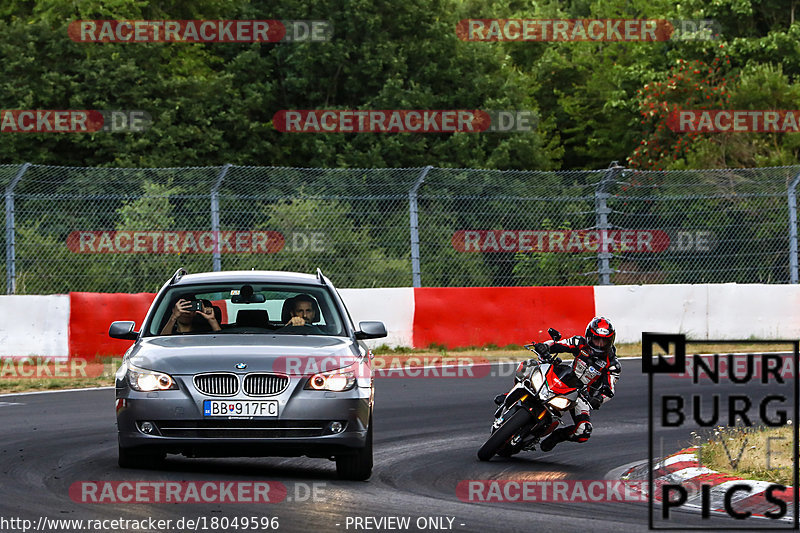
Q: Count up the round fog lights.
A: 2